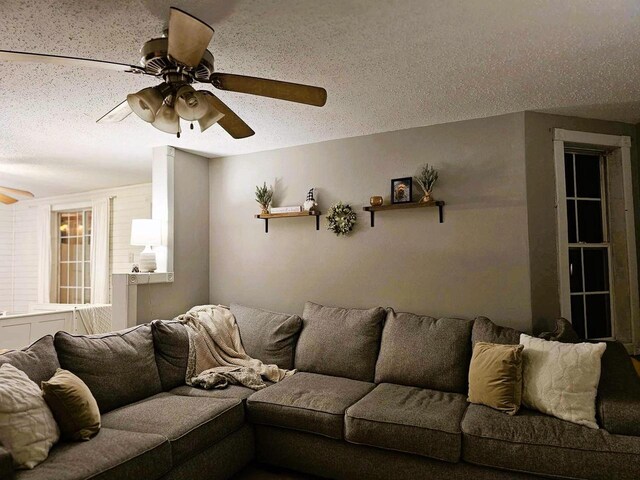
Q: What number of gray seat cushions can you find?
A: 6